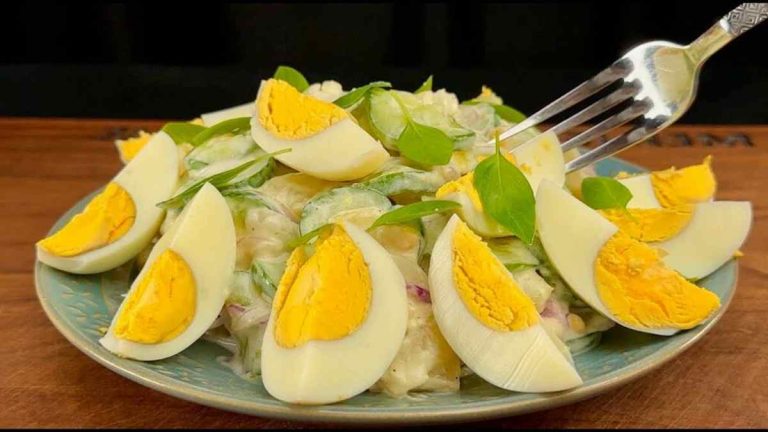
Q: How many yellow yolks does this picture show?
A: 10